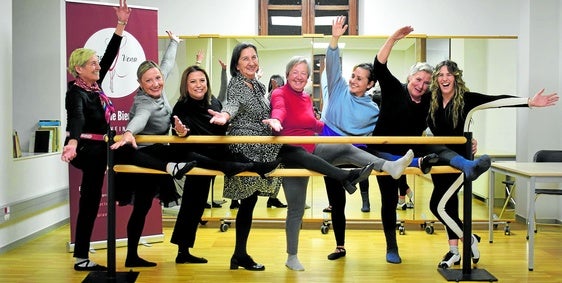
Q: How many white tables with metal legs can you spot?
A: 1